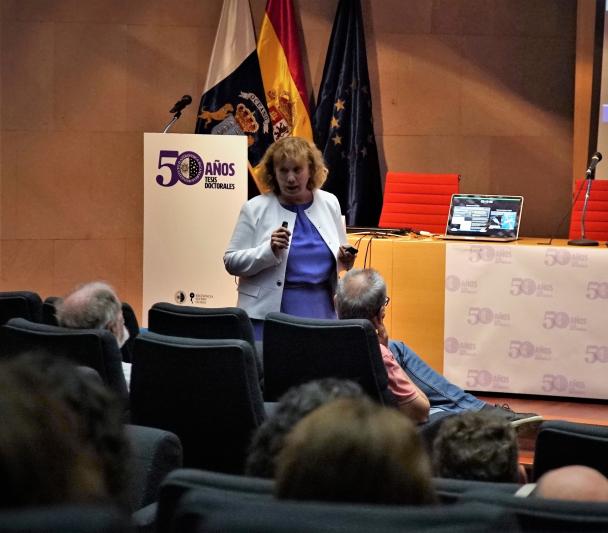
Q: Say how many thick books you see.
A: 0